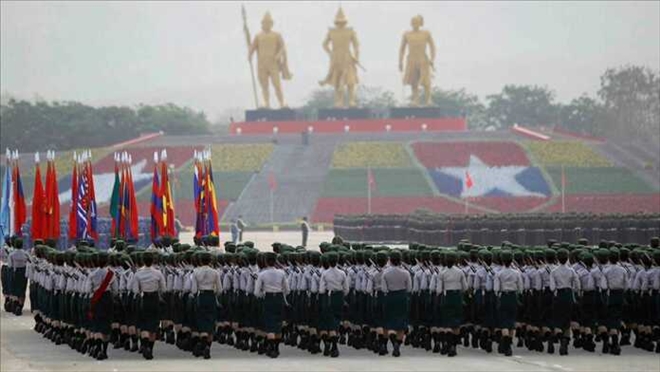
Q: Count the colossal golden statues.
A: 3